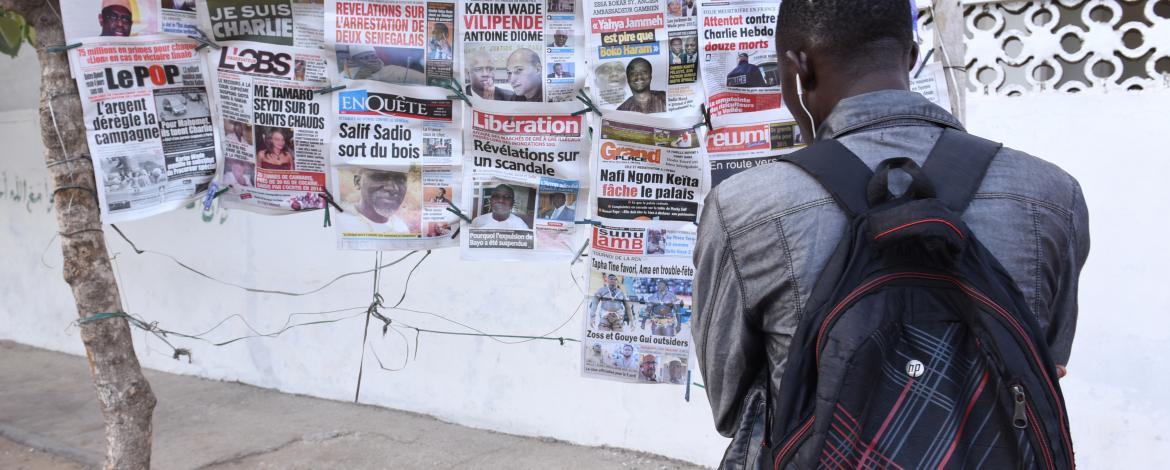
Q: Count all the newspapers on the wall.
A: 13